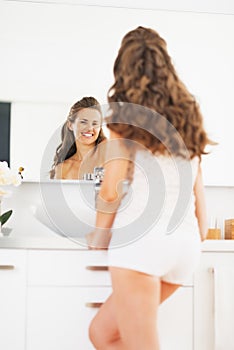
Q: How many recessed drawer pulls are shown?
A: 3